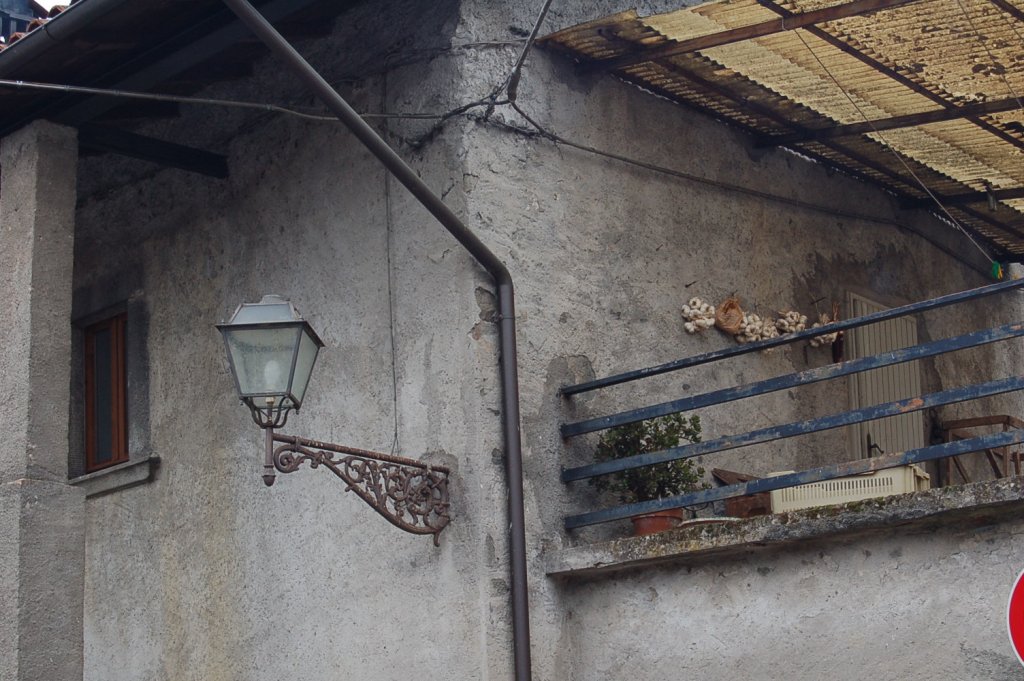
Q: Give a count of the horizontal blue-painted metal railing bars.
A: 4